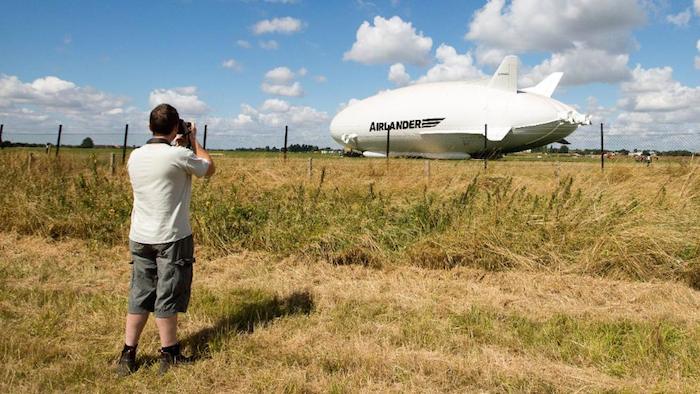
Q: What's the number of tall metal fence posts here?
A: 8